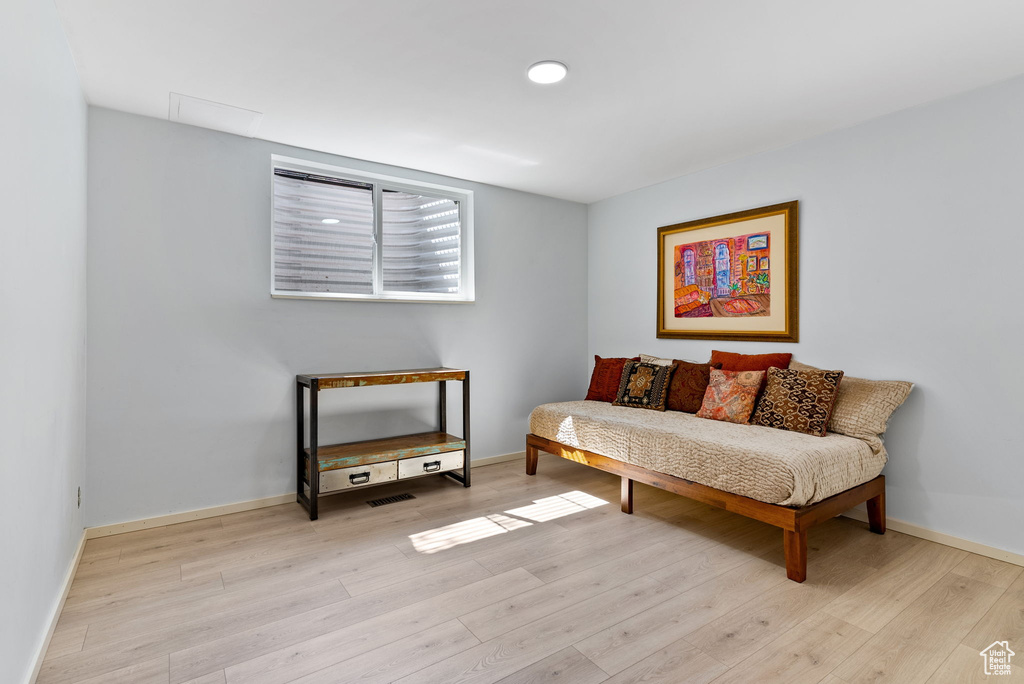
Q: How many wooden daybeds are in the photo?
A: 1